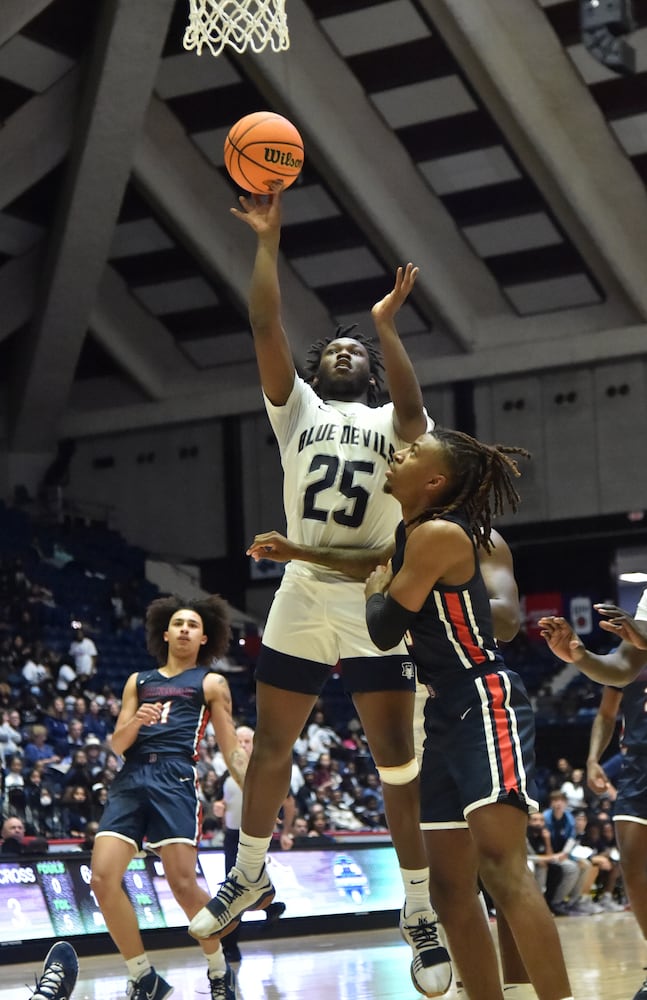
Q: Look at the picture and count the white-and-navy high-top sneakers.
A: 2